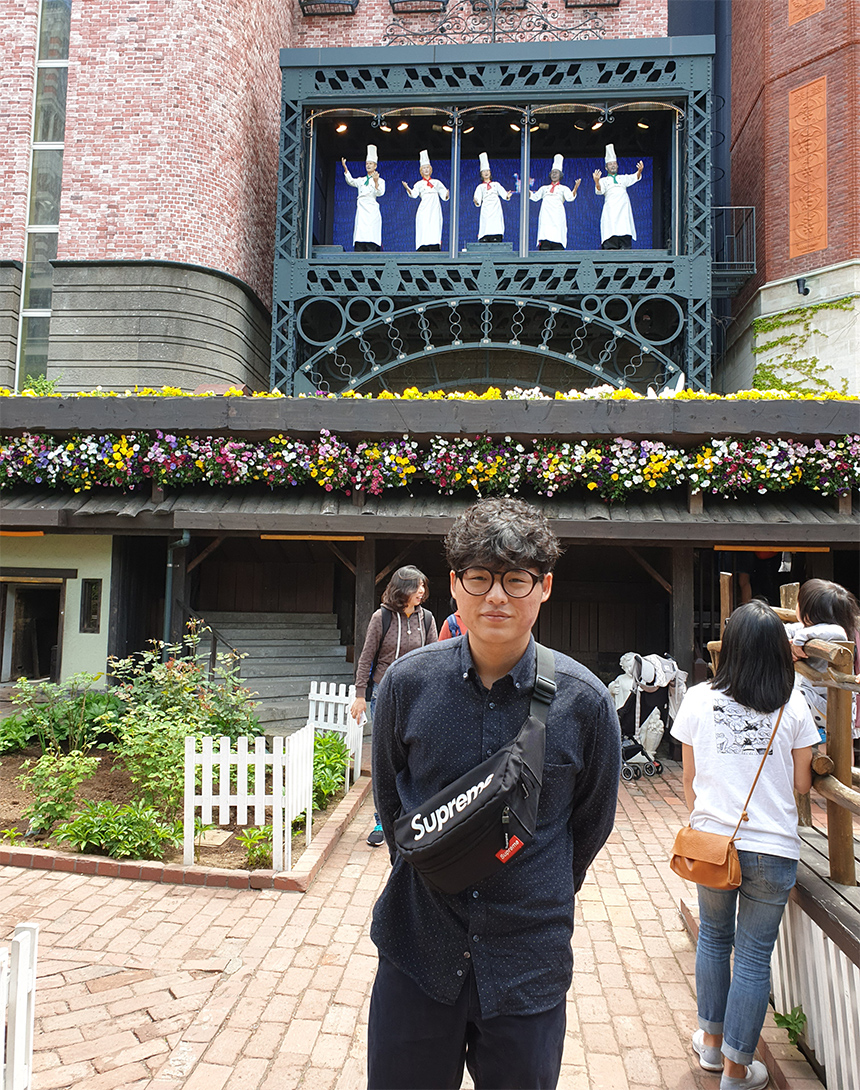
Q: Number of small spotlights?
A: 10